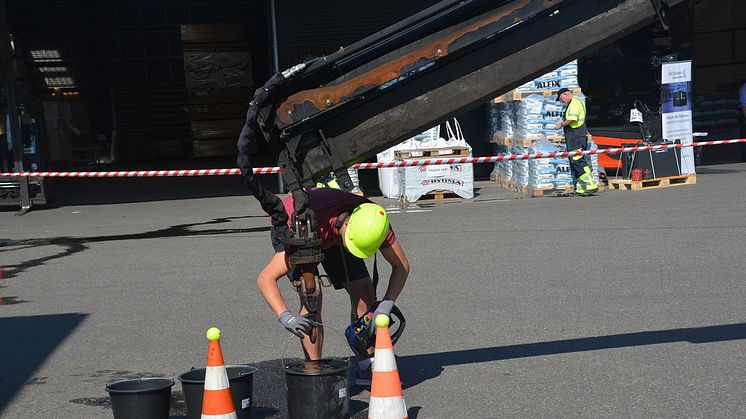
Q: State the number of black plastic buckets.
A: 3